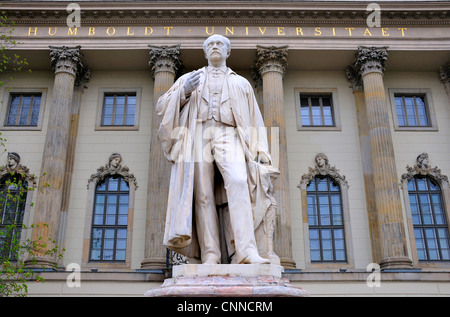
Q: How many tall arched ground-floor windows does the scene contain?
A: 4